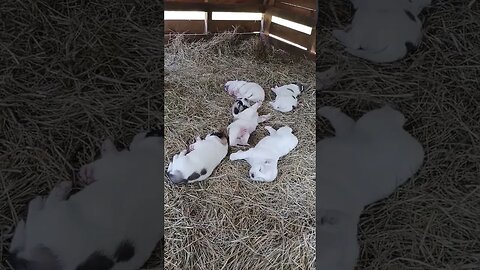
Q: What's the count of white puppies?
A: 5